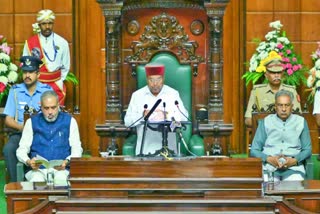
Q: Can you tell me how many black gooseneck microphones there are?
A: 3